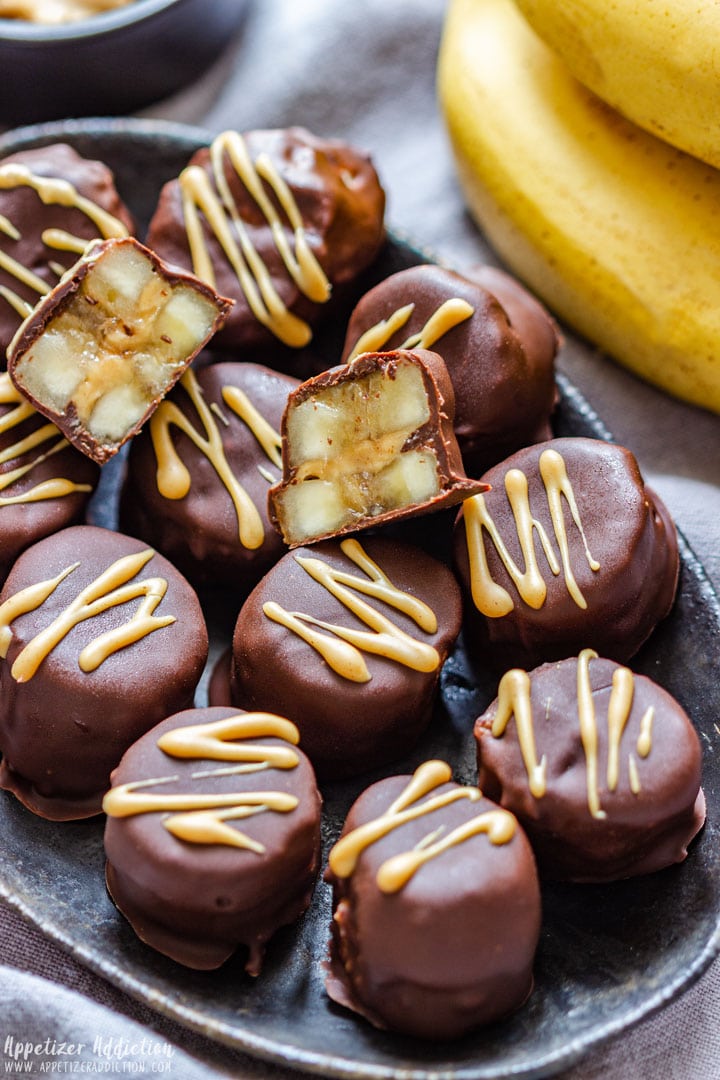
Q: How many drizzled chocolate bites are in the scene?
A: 11